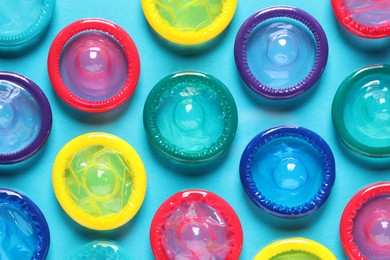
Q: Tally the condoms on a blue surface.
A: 15